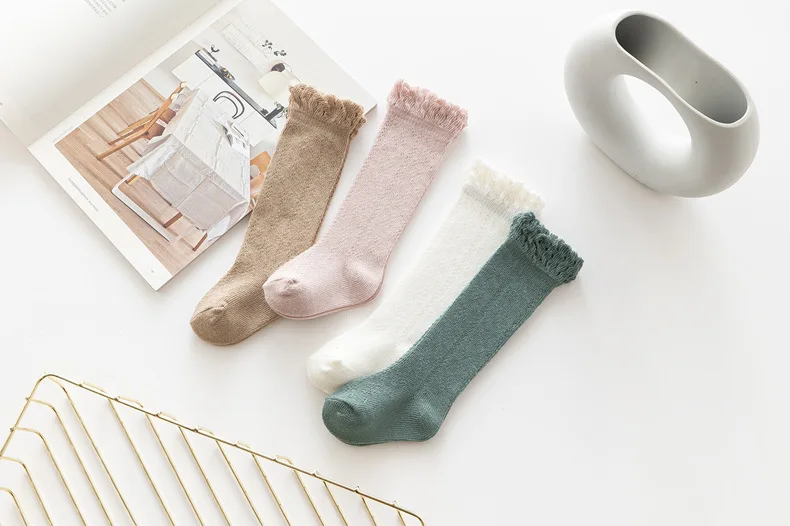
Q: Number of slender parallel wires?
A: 14